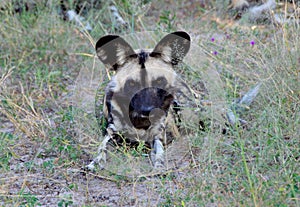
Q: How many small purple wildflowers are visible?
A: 3